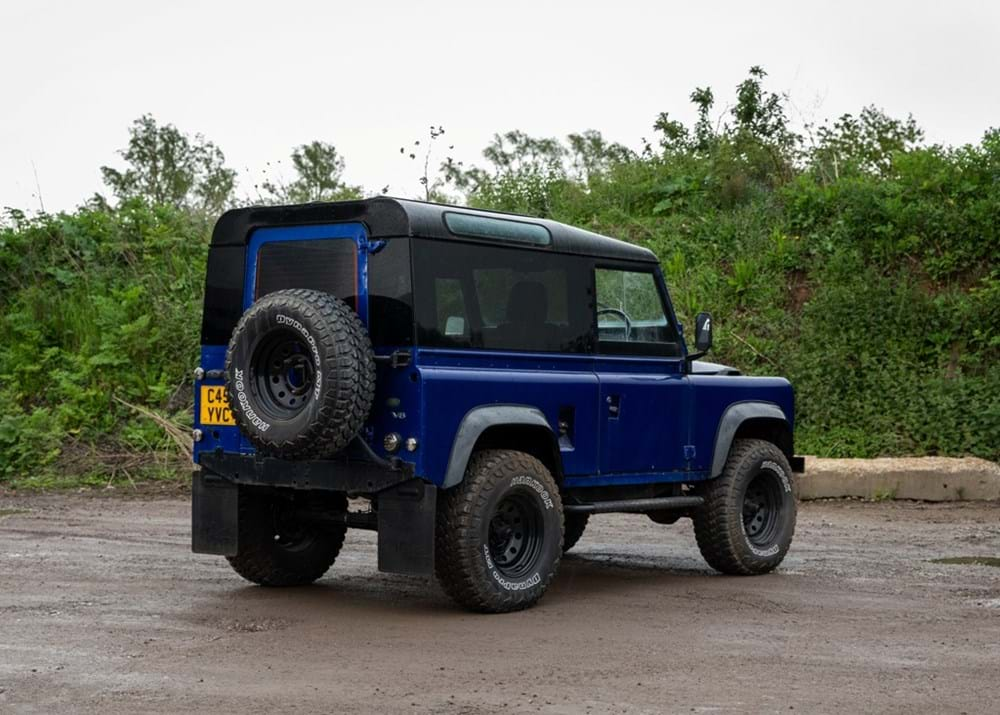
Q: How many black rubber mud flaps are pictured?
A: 2